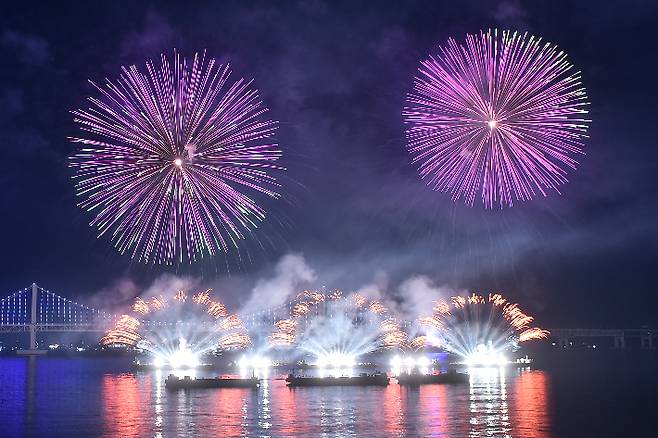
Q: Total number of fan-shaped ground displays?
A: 3